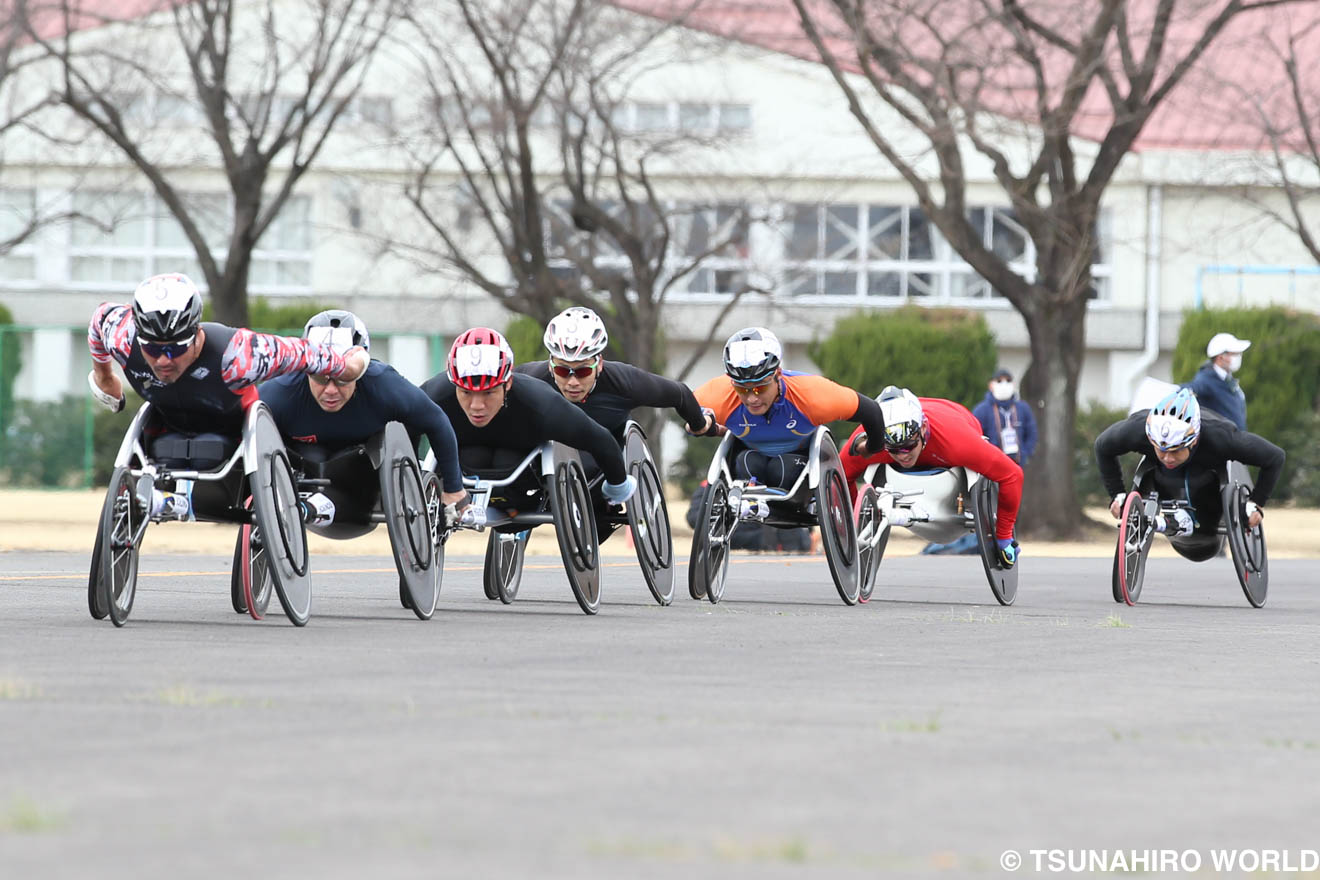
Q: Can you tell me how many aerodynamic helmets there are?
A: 7